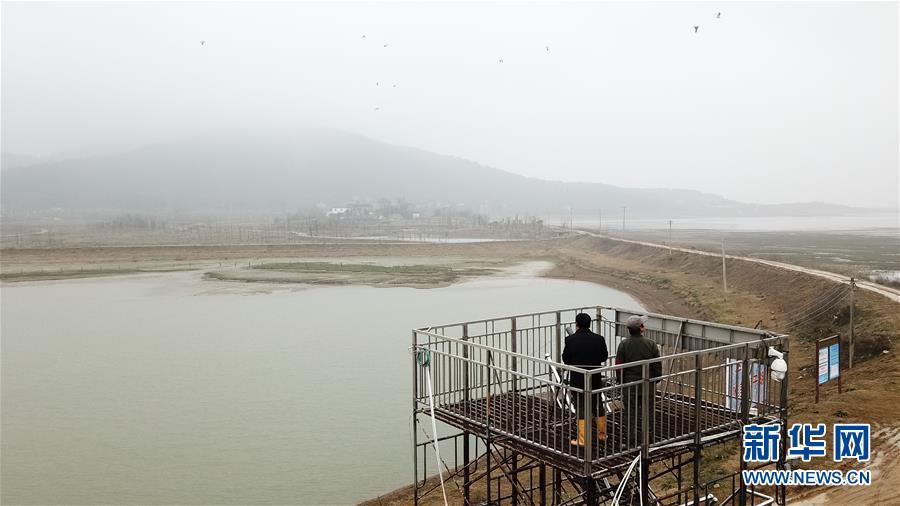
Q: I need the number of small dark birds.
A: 10